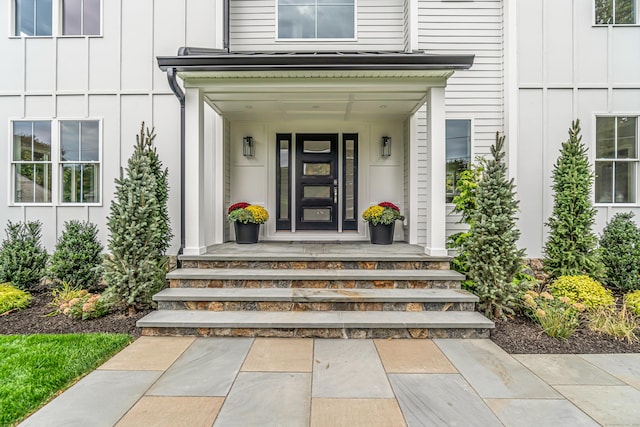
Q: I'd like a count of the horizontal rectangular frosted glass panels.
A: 4